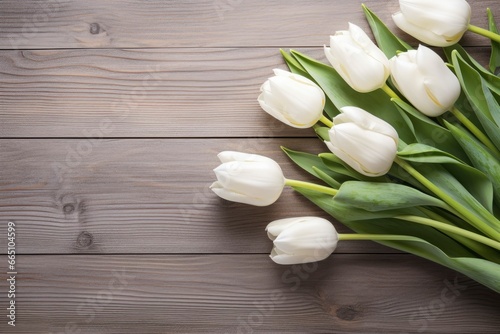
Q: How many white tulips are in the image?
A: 7